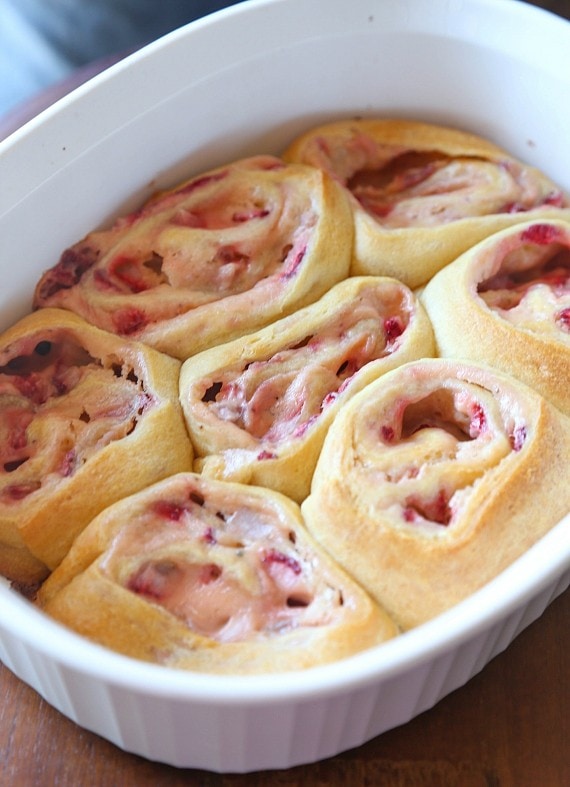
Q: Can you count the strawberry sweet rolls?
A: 7